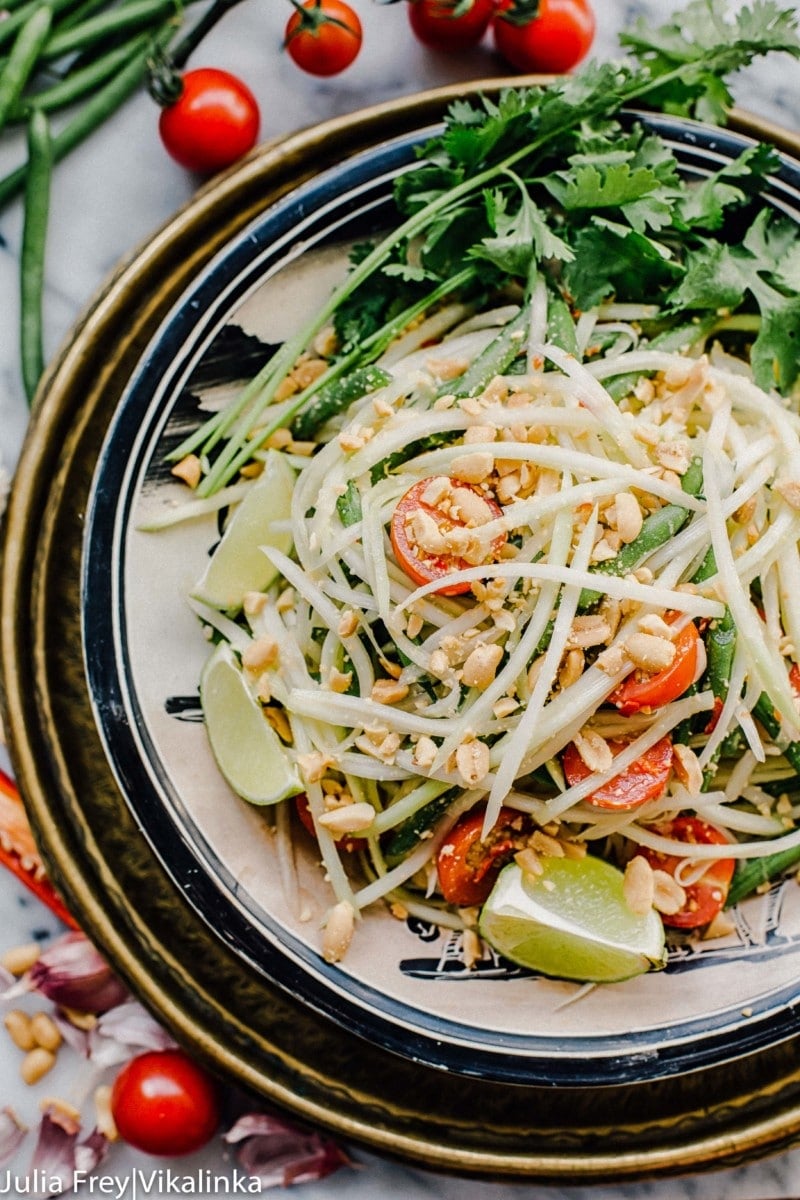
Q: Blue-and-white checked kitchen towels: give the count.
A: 0